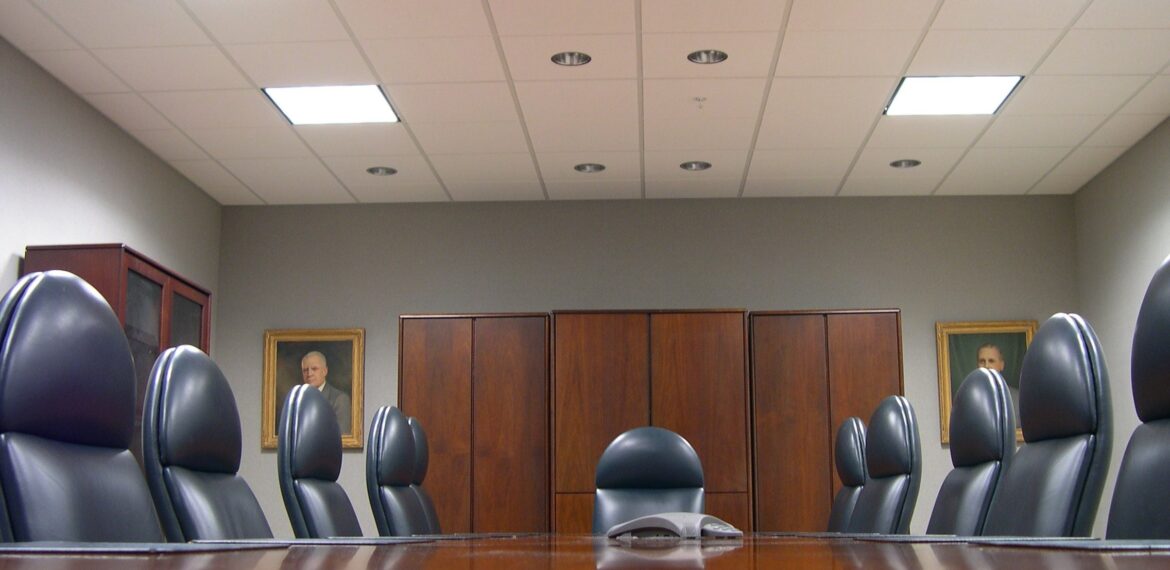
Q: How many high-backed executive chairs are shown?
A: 11